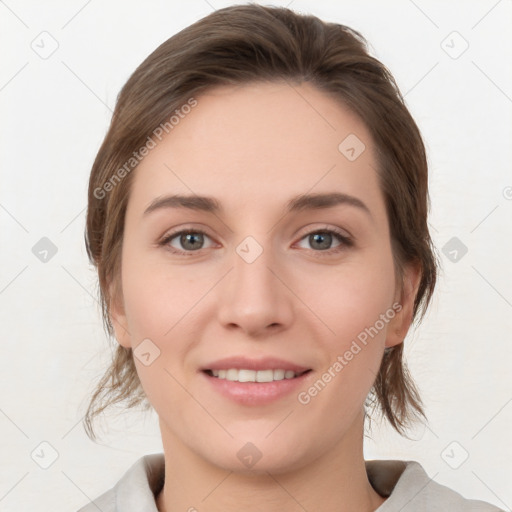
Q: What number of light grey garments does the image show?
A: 1